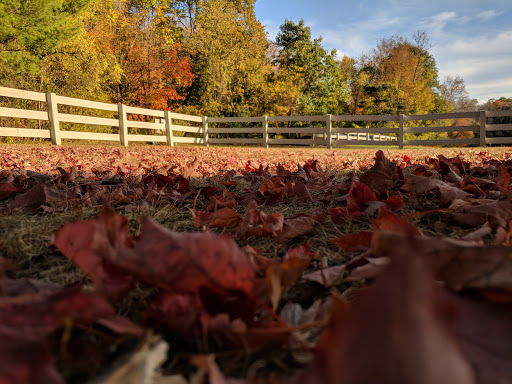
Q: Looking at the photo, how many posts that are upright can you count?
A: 8